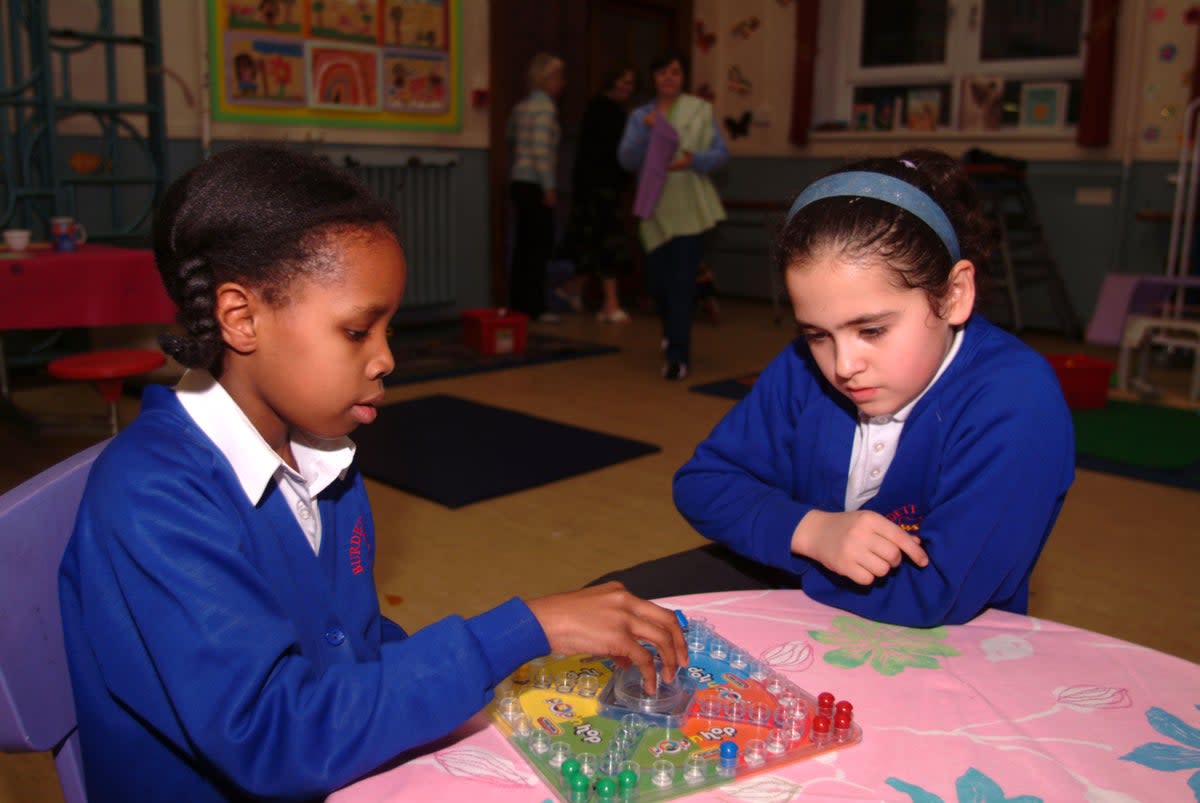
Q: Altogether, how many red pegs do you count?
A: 4